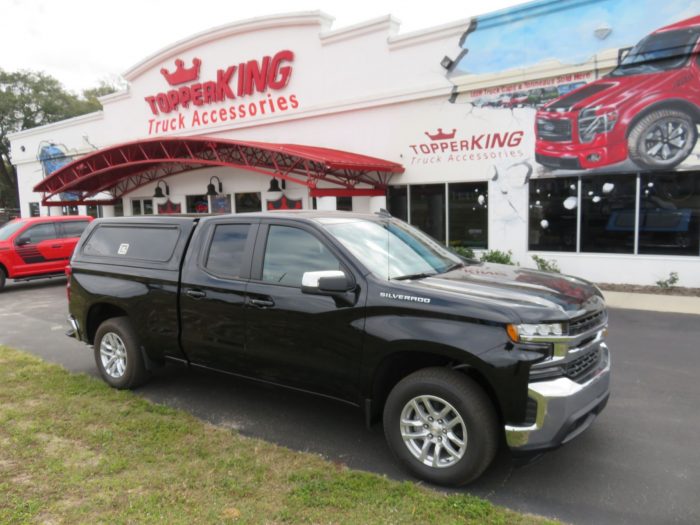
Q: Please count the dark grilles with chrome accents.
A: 1